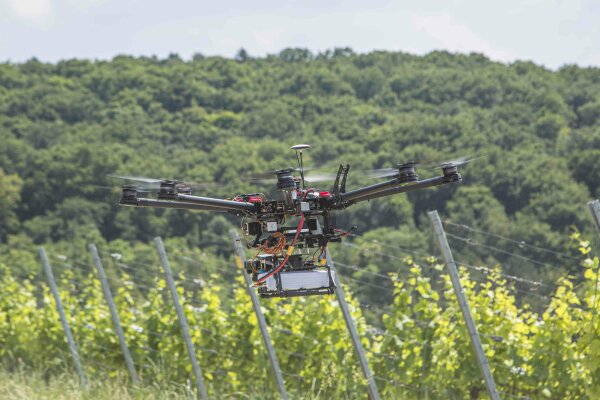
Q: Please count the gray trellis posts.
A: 7